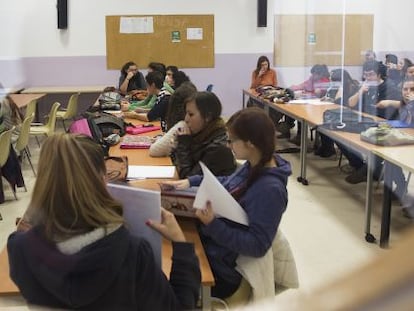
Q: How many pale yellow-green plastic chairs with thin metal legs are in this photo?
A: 5